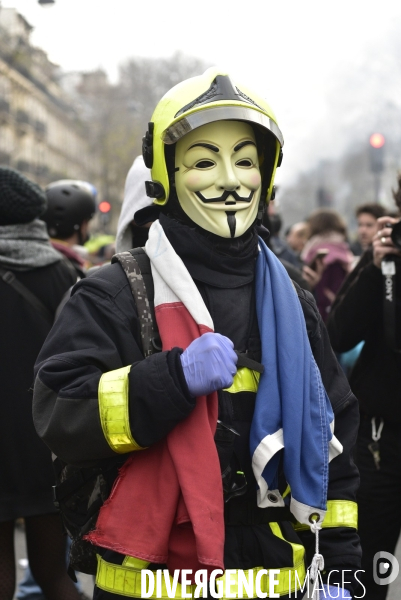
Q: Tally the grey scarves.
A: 1